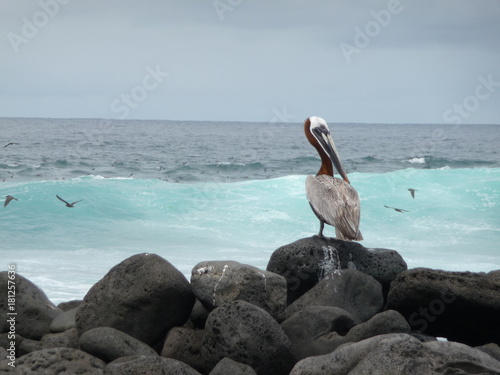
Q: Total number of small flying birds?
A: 5